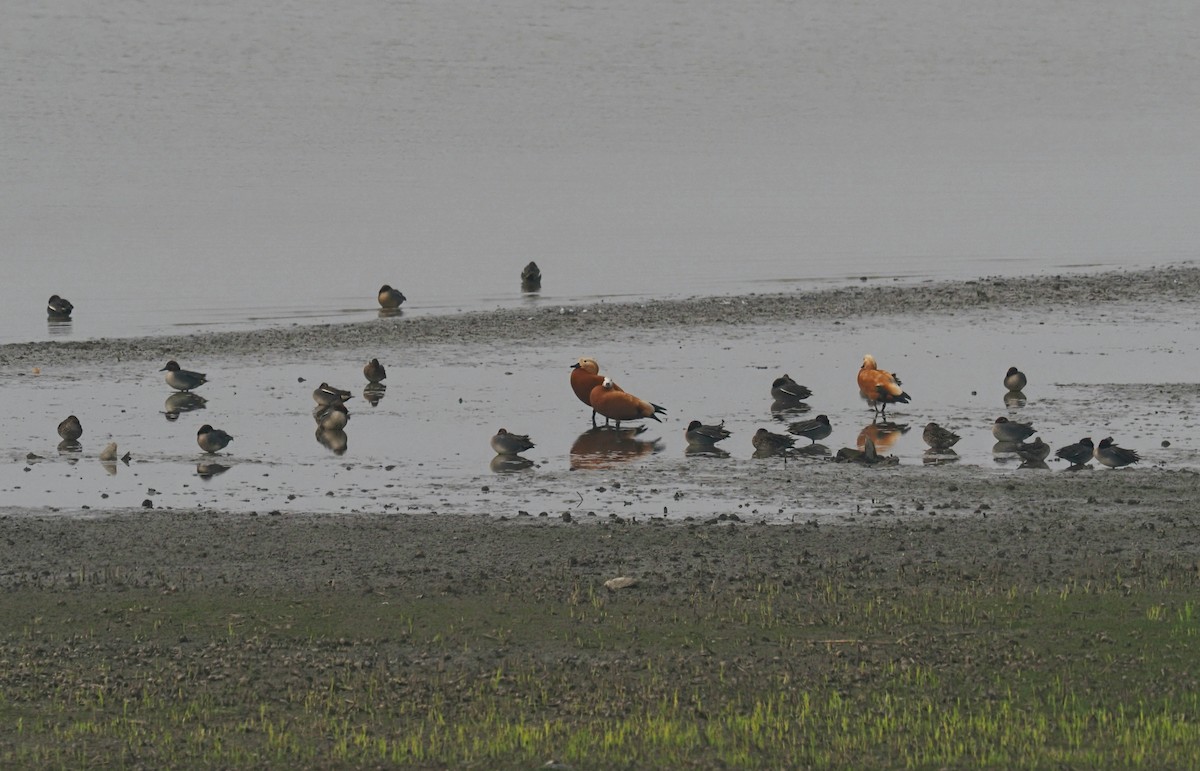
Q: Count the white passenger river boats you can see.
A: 0